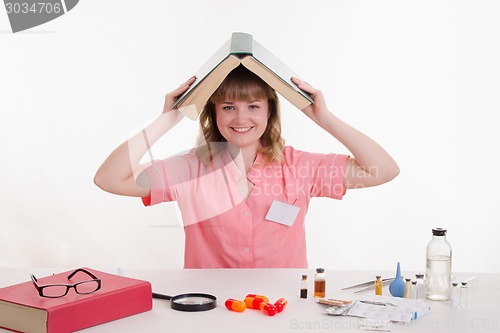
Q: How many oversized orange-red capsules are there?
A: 5